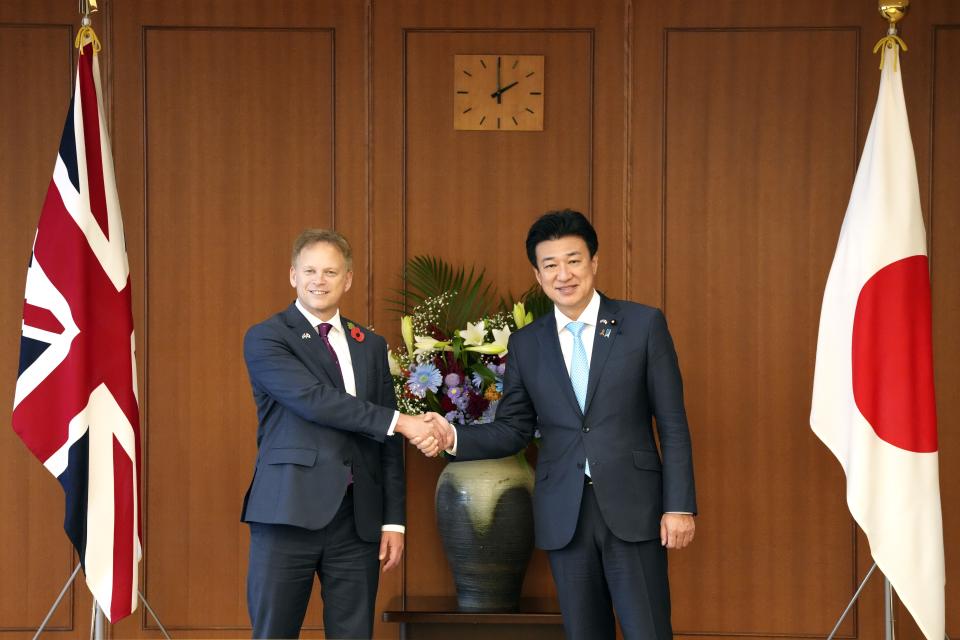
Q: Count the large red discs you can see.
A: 1